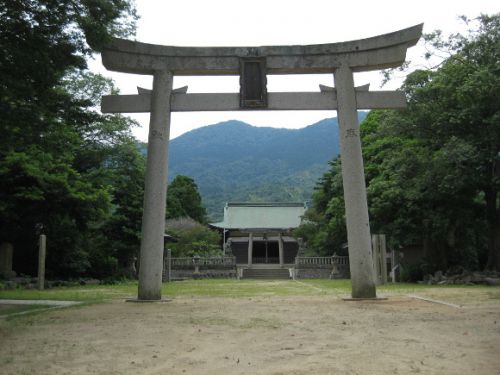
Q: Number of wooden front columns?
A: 2